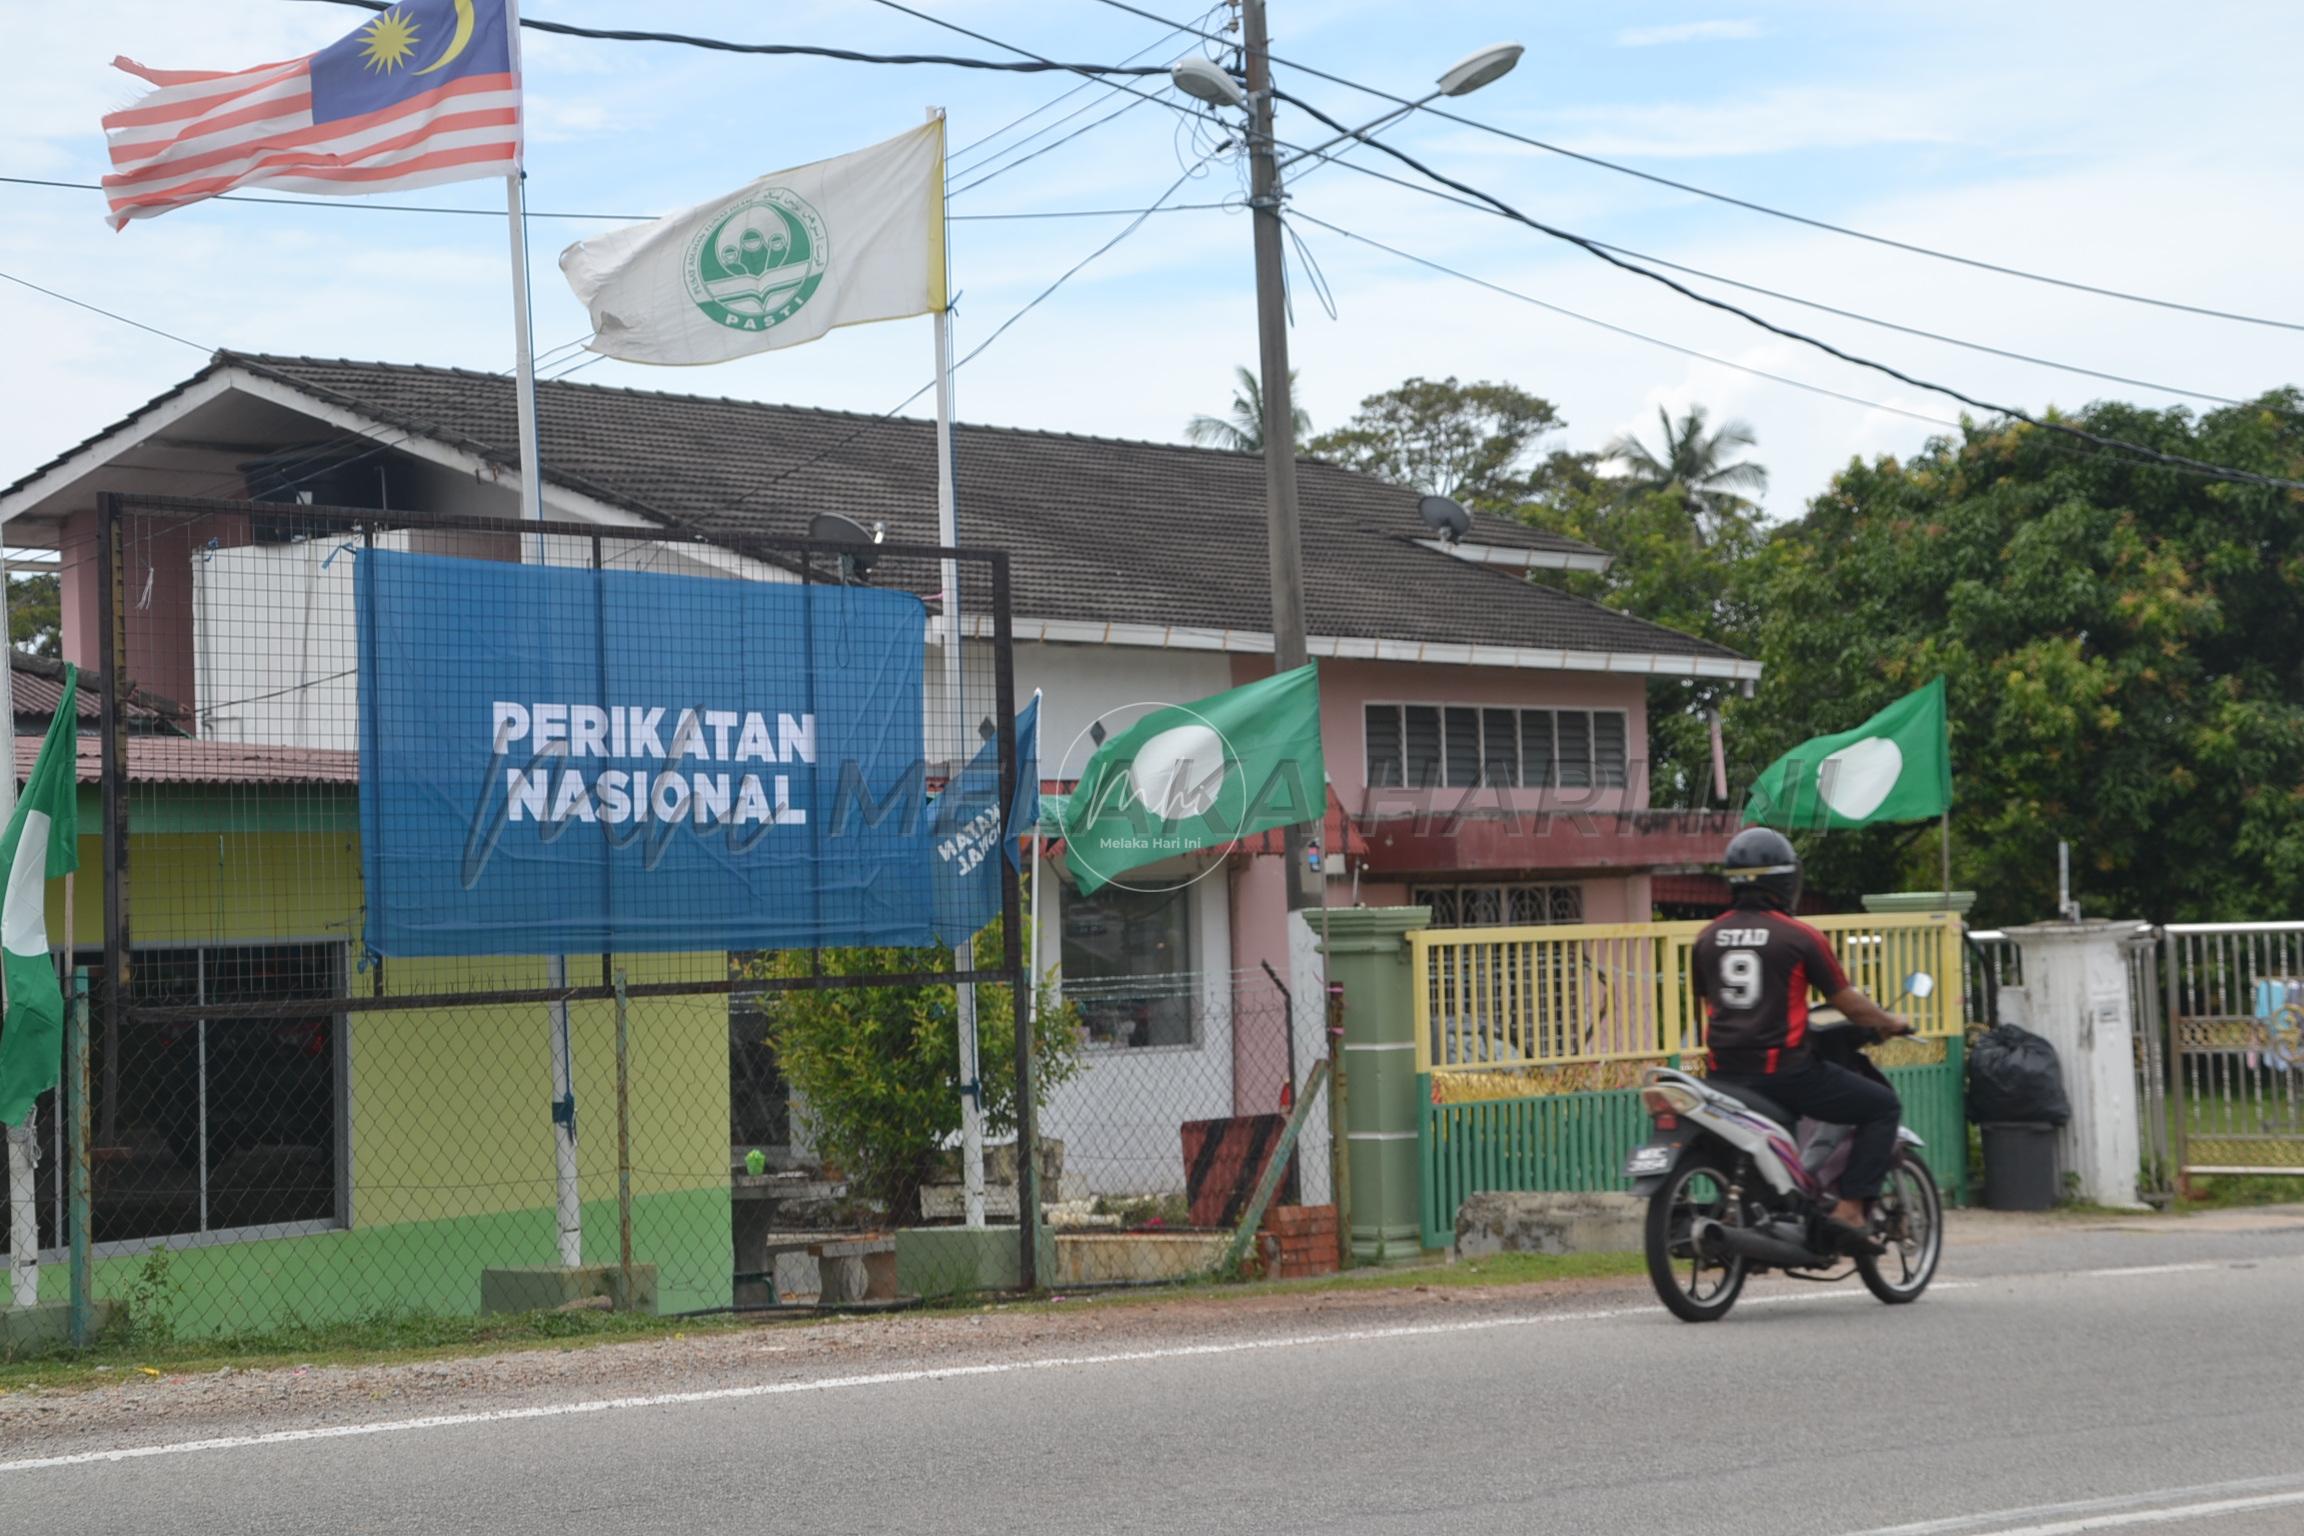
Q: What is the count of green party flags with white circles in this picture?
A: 3